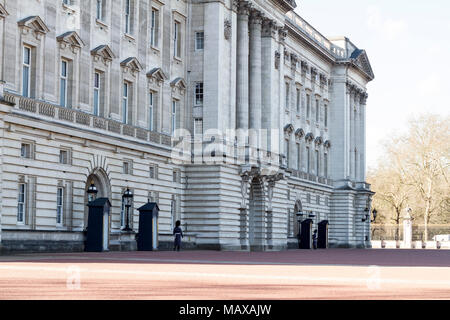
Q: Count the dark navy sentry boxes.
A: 4